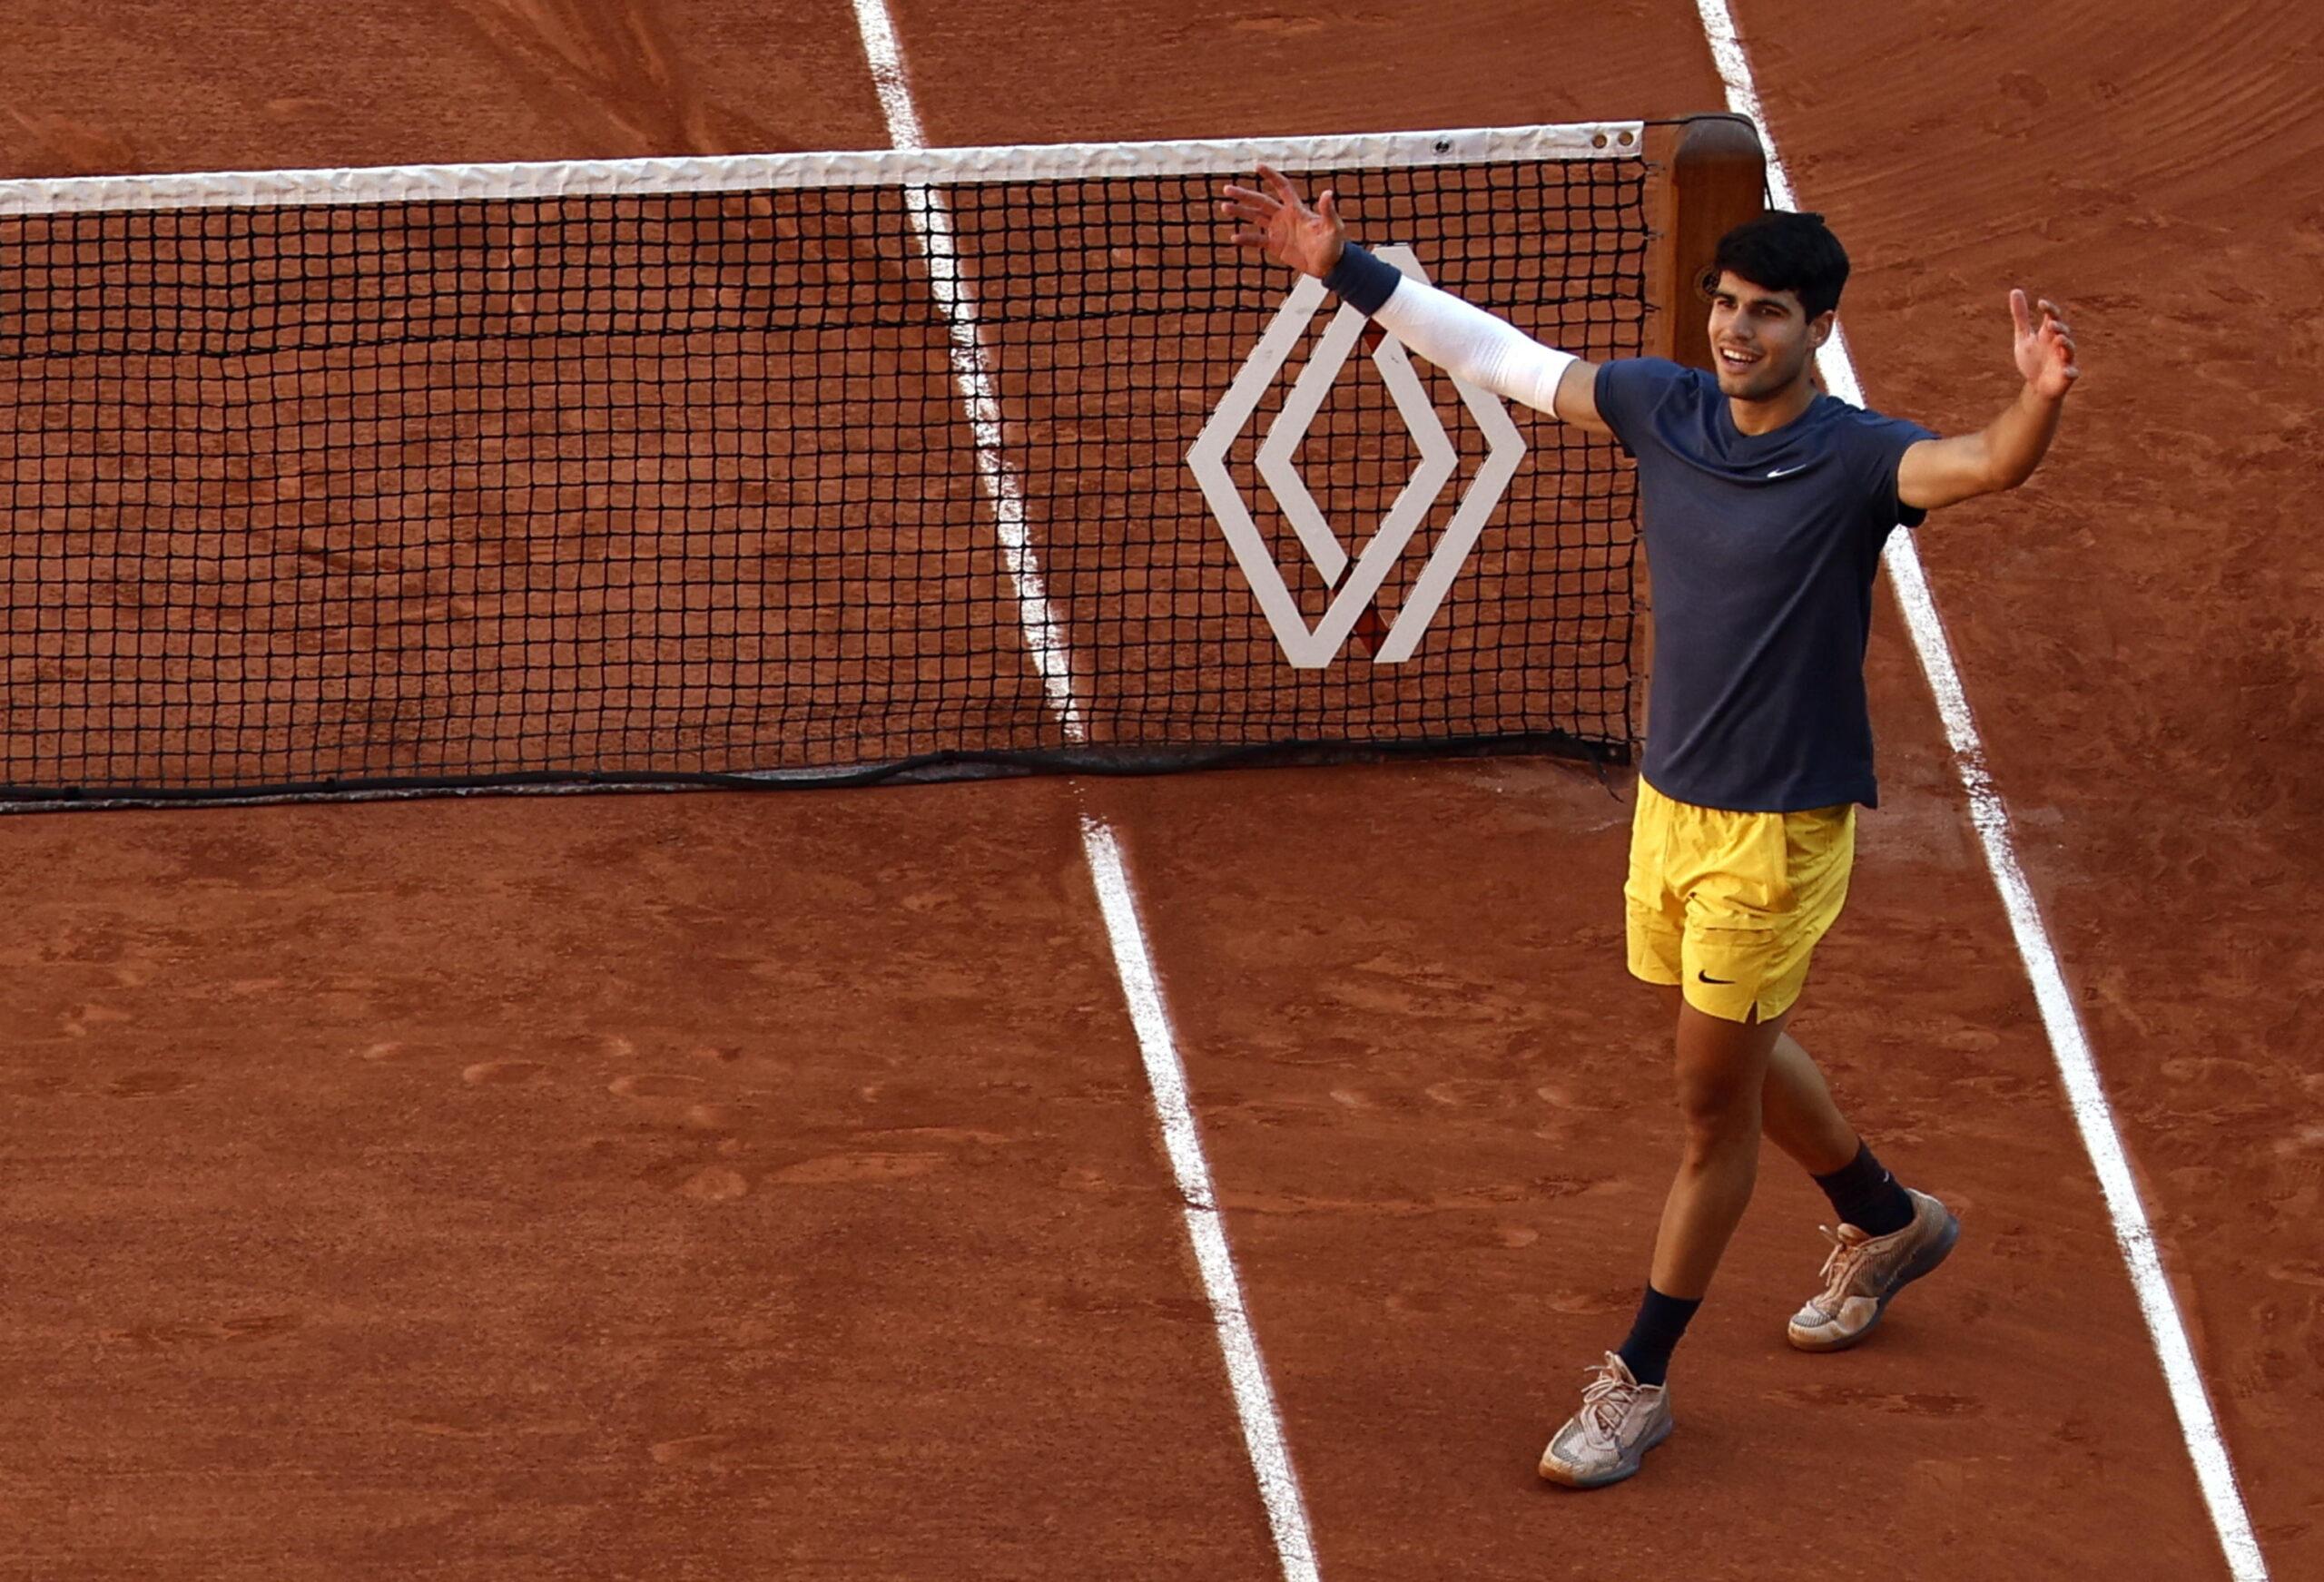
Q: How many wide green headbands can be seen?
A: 0